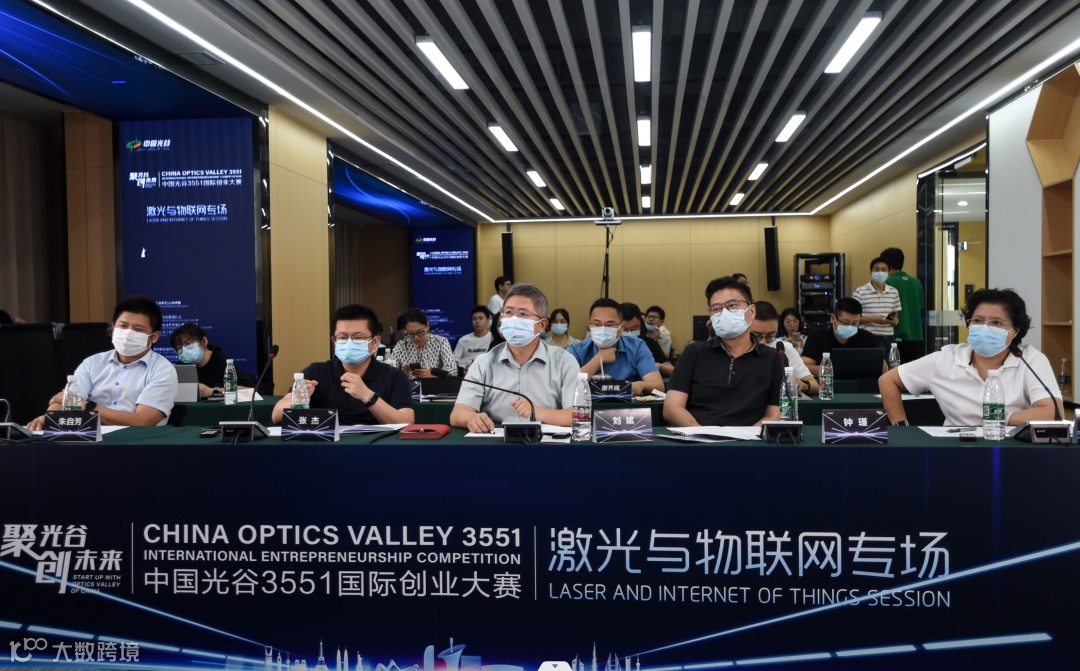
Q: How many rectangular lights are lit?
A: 12